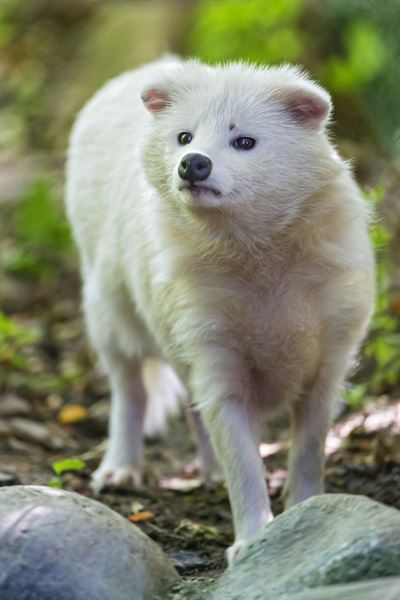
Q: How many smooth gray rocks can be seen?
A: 2